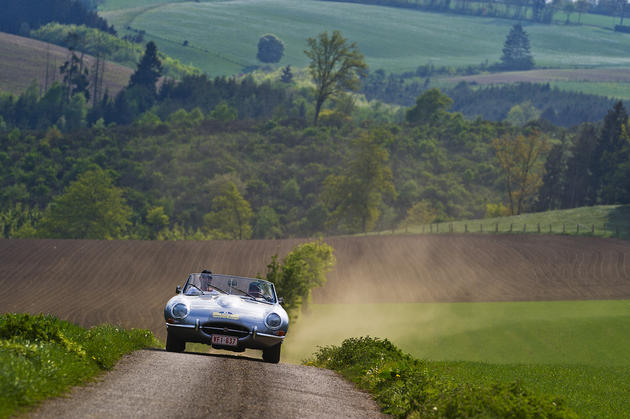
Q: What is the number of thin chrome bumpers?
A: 2